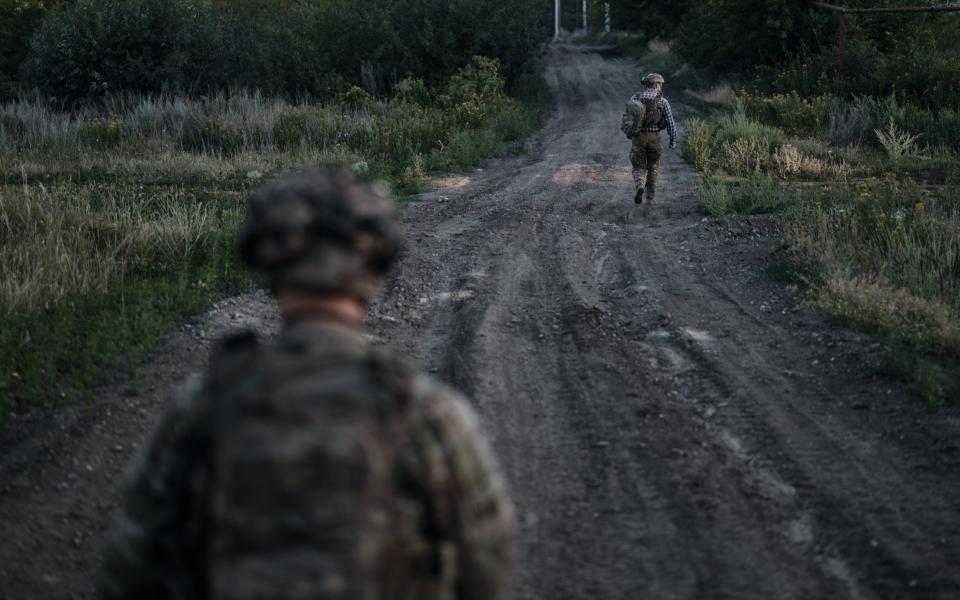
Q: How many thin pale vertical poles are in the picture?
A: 3